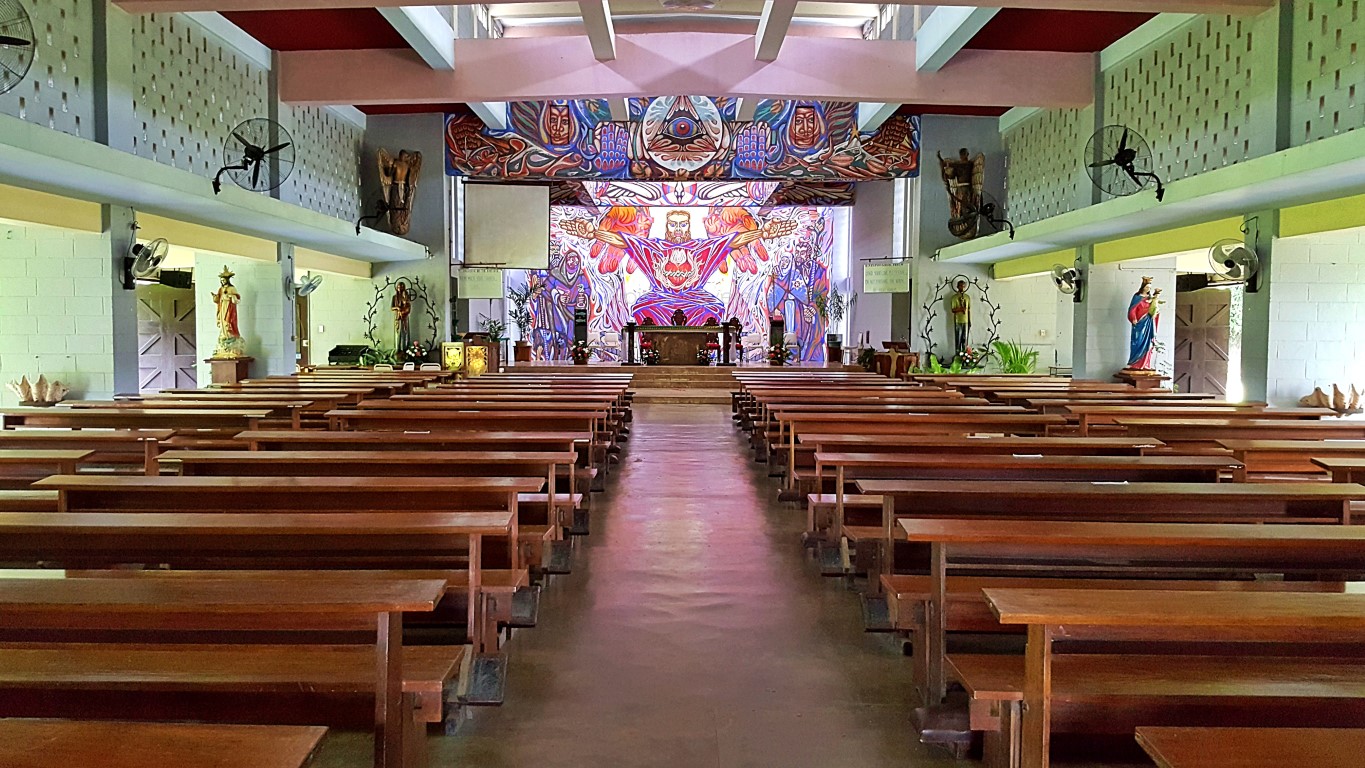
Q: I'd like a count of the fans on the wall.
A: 9